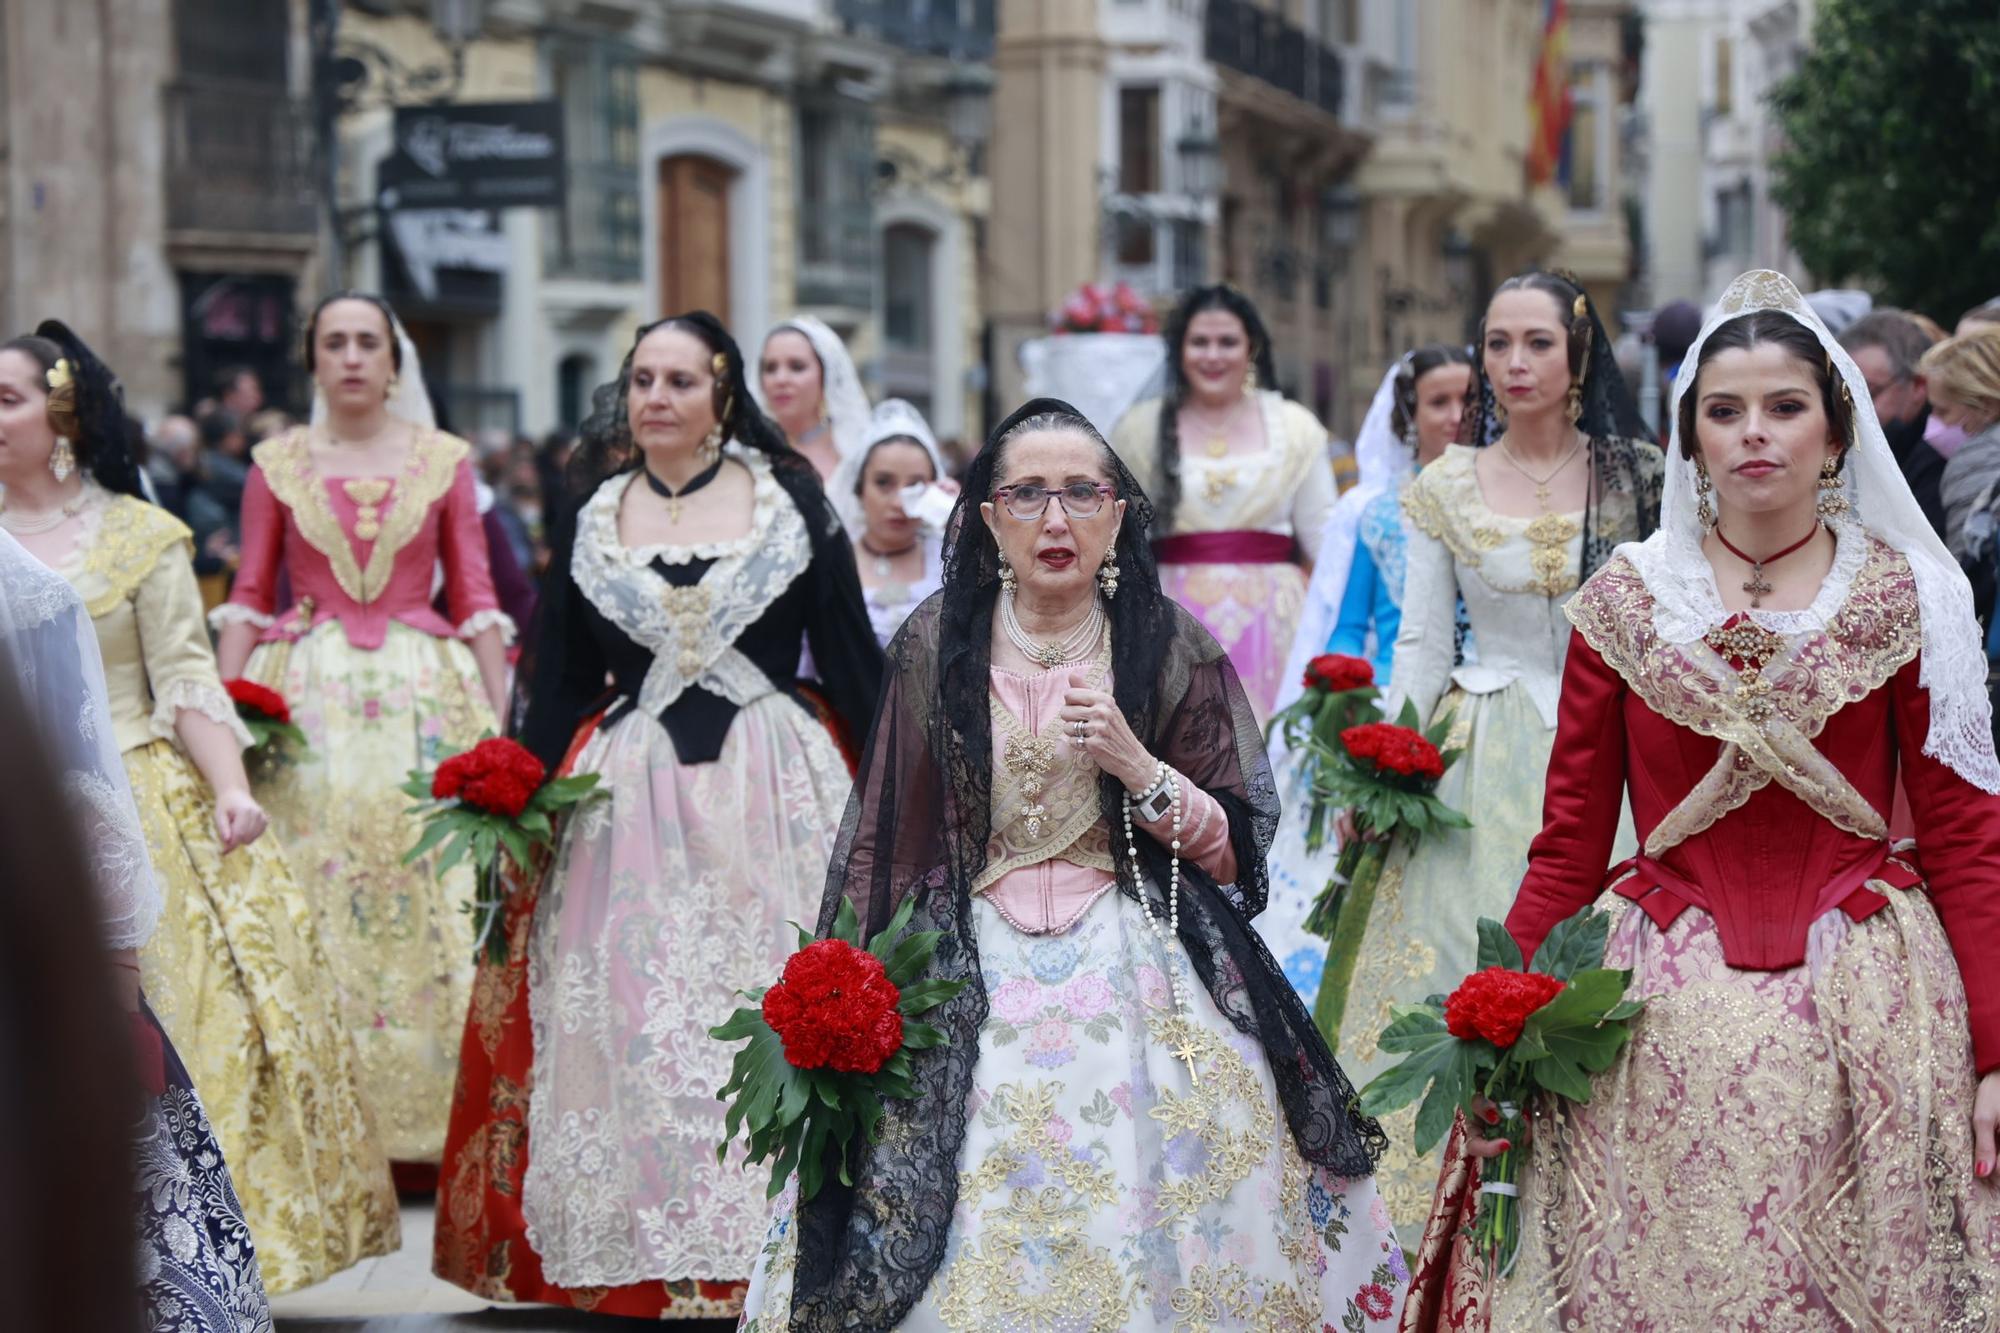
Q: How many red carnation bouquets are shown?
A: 6